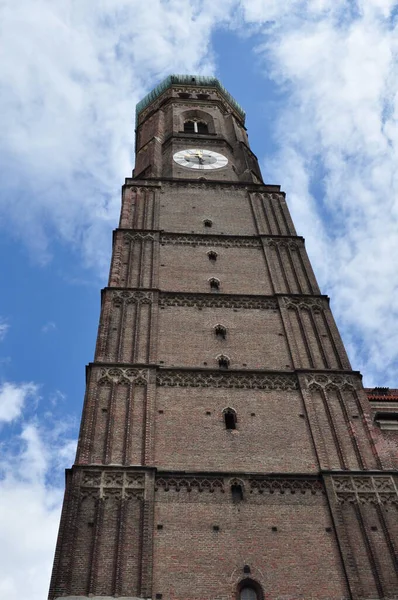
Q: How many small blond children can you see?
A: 0